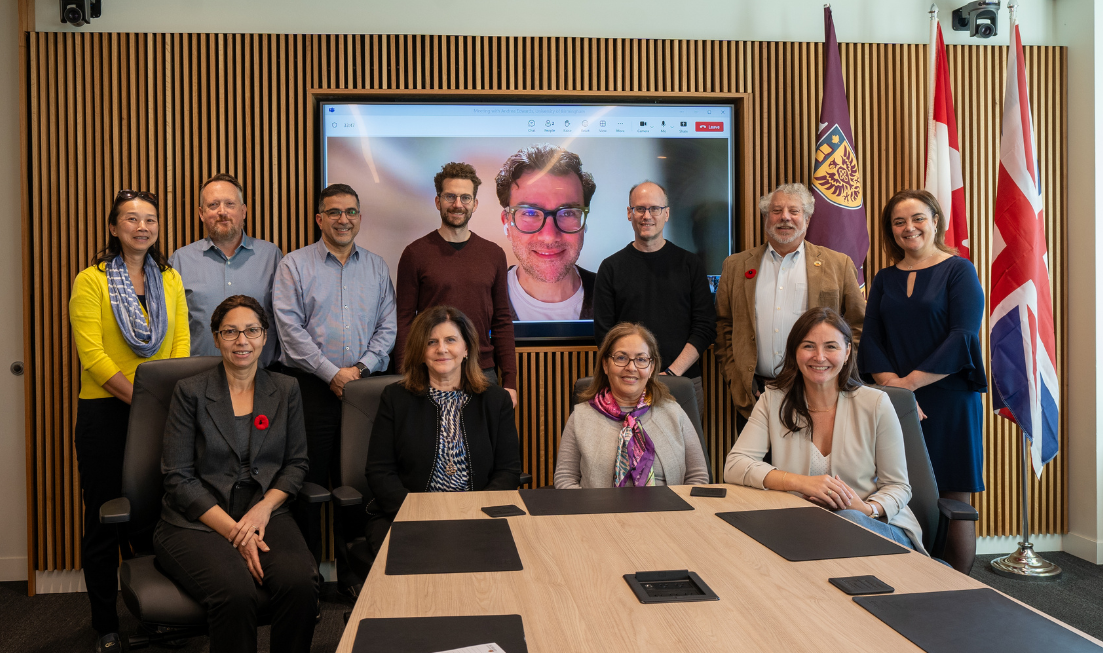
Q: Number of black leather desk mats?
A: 5